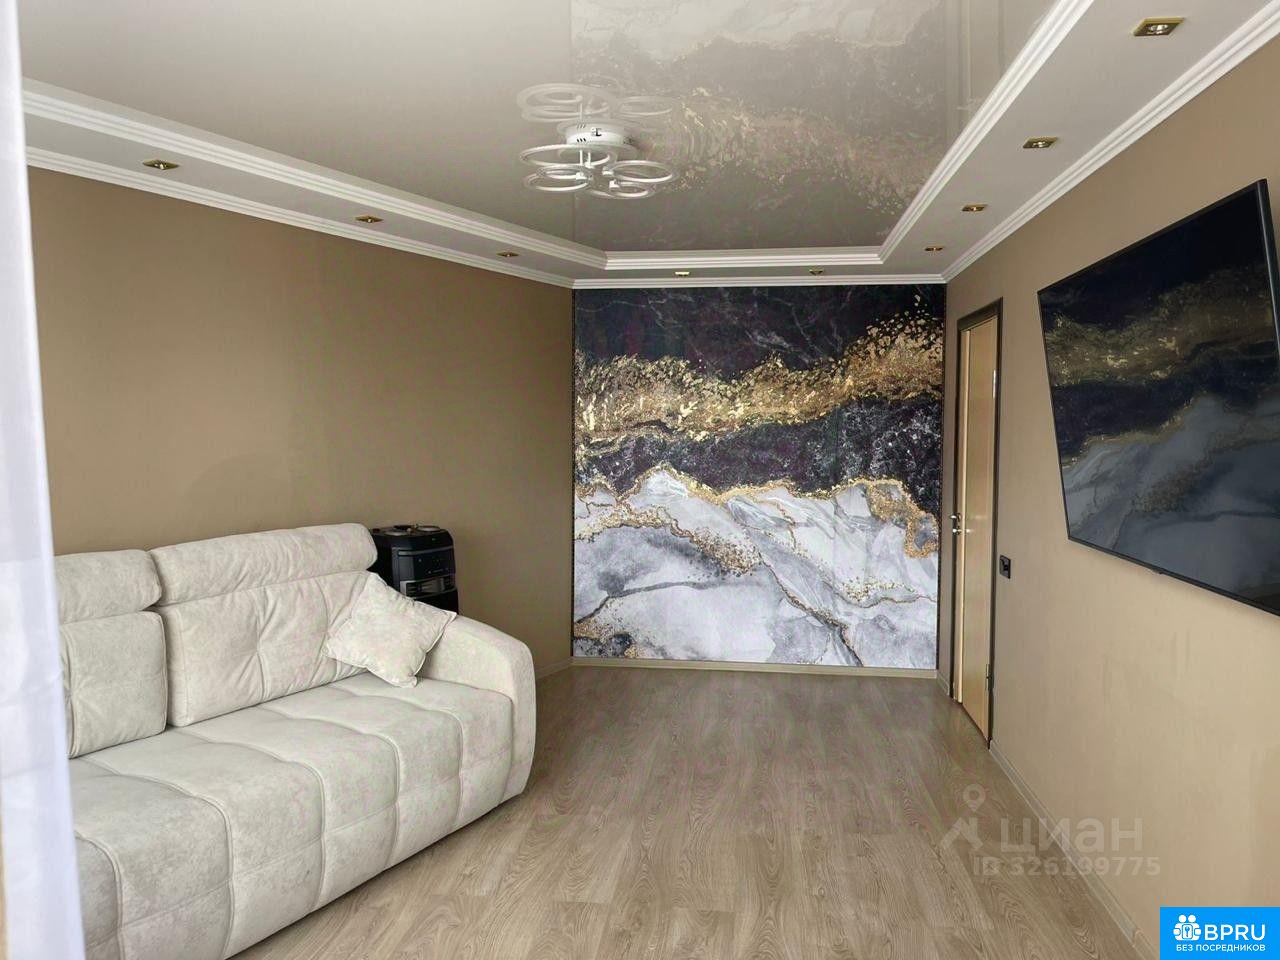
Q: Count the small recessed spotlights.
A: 9